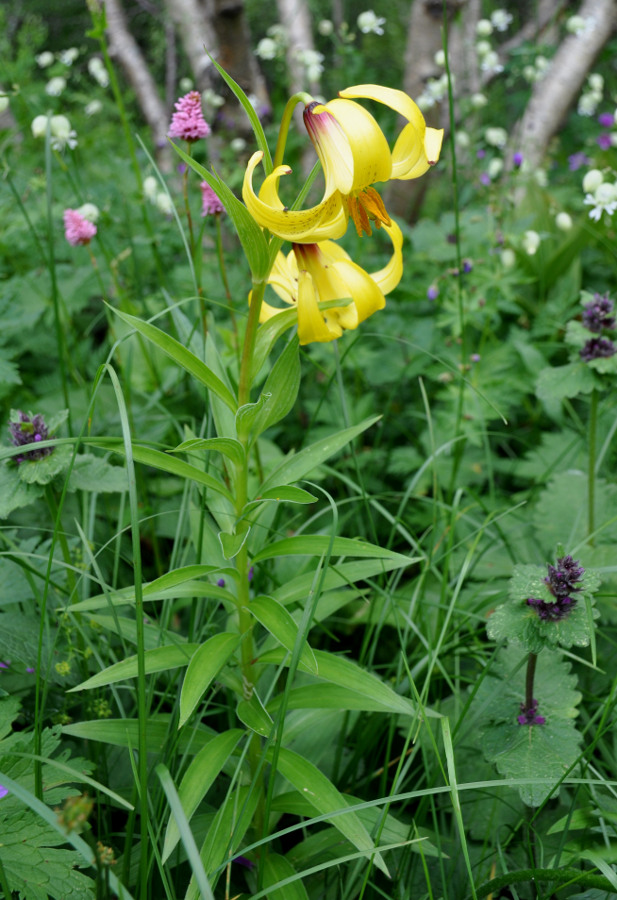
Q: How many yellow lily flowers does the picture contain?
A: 2